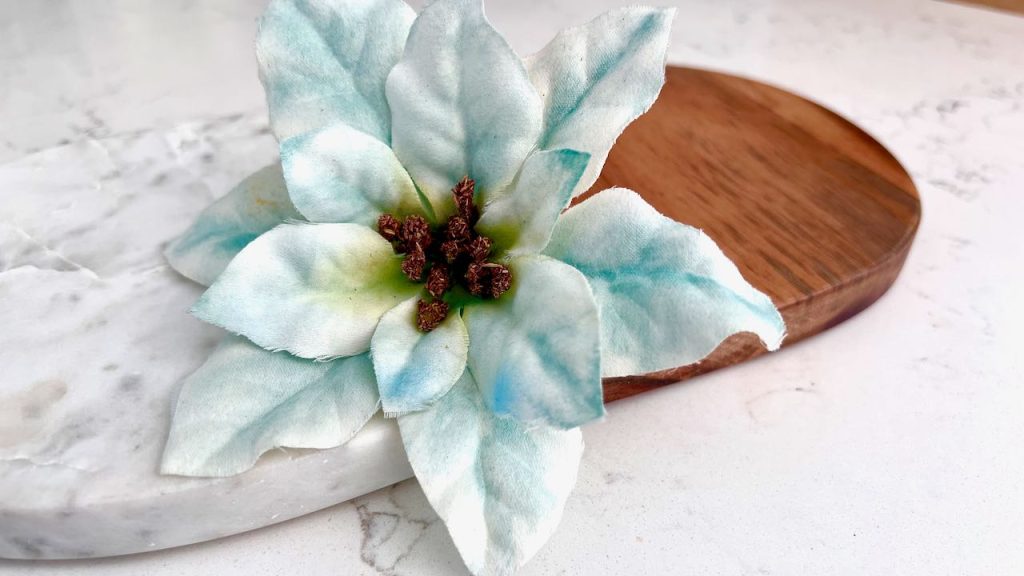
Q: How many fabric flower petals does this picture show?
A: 12